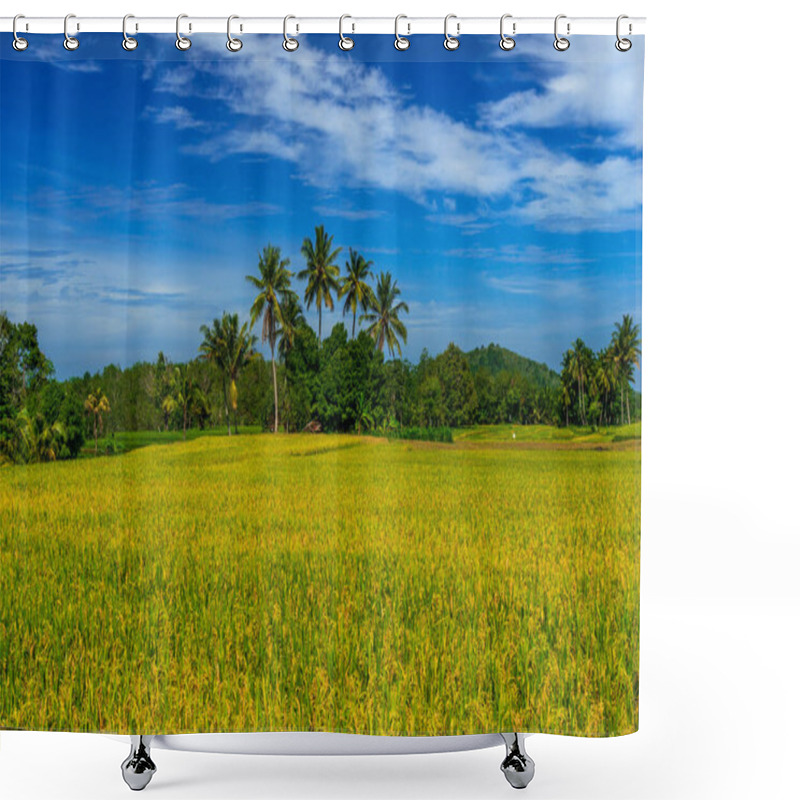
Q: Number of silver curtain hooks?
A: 12